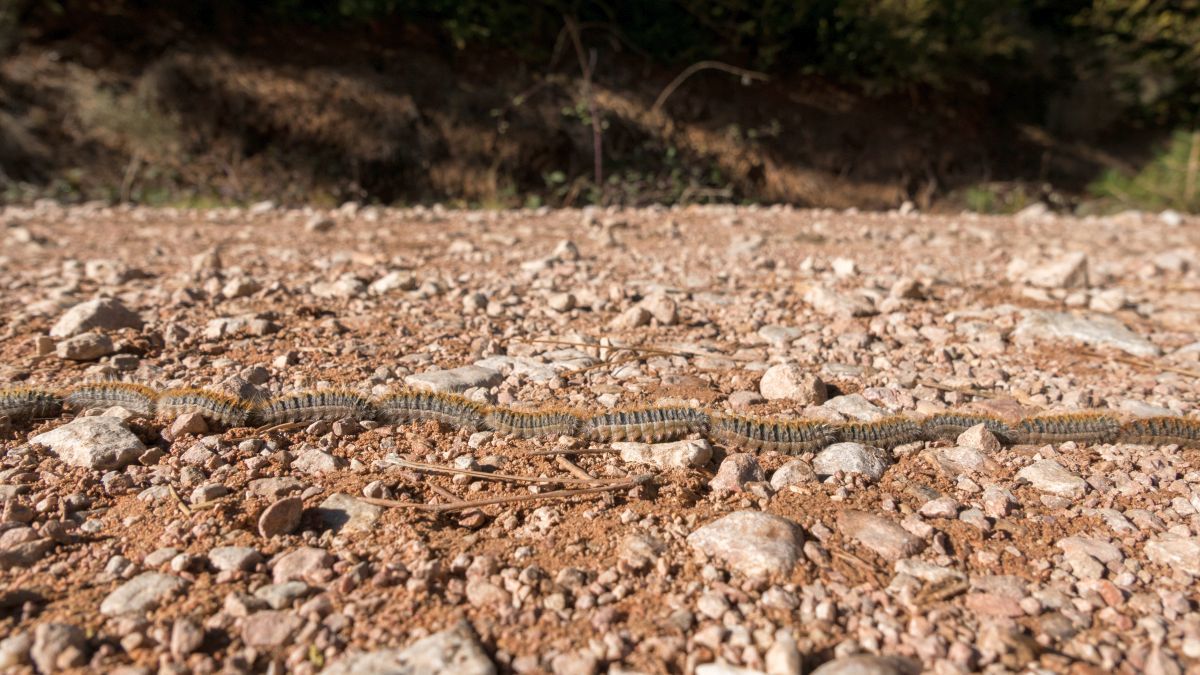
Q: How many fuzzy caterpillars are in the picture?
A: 12